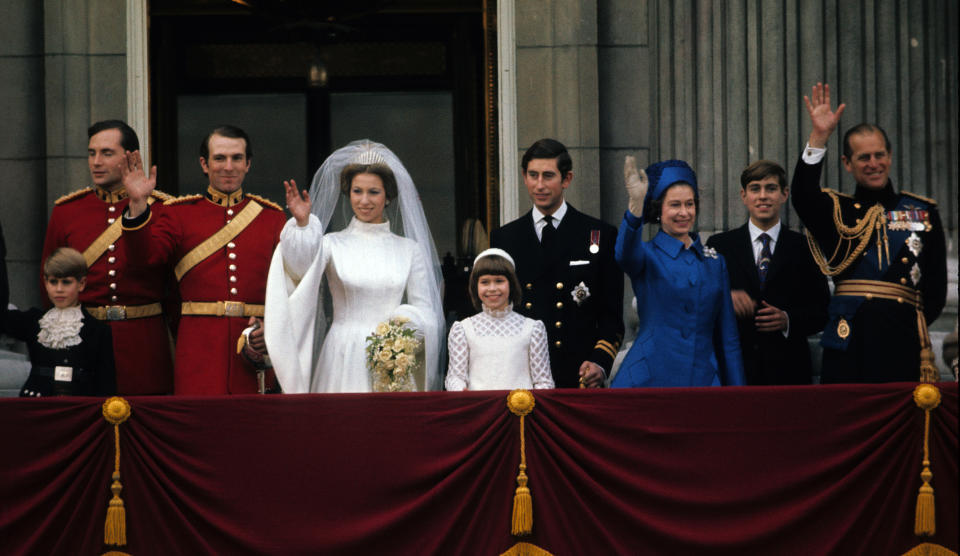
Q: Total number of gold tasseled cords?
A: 3